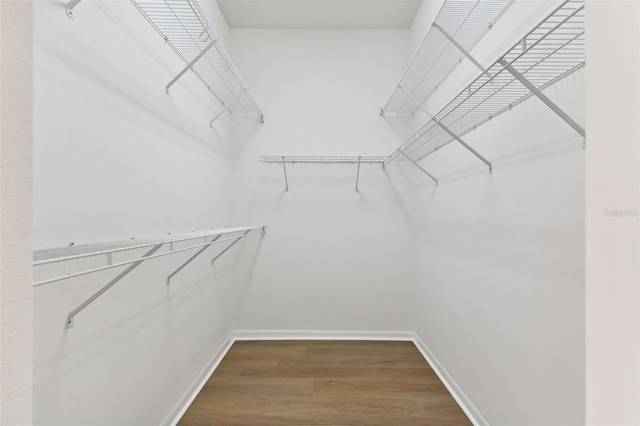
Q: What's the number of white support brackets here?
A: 13